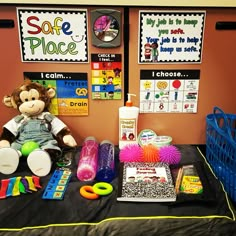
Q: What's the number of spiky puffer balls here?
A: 3